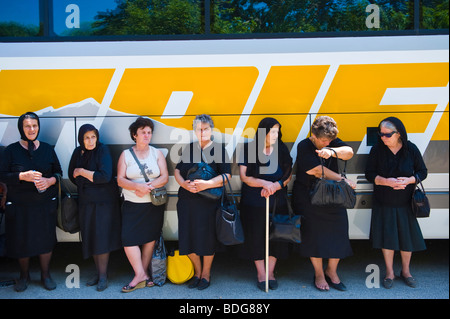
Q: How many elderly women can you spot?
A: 7